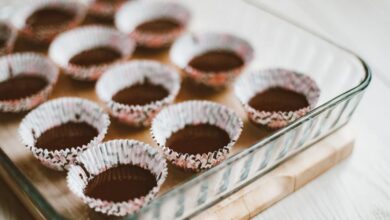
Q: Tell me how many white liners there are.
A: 12